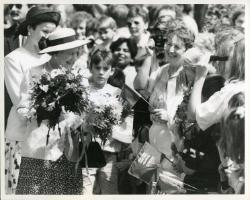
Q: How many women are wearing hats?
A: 2